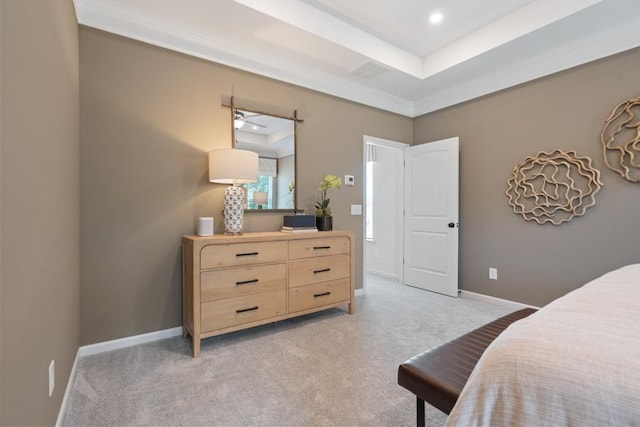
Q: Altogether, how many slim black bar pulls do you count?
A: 6